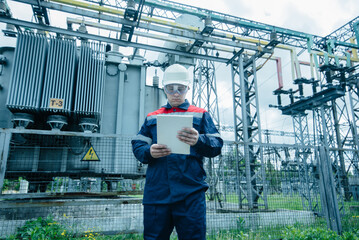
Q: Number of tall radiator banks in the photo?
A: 3